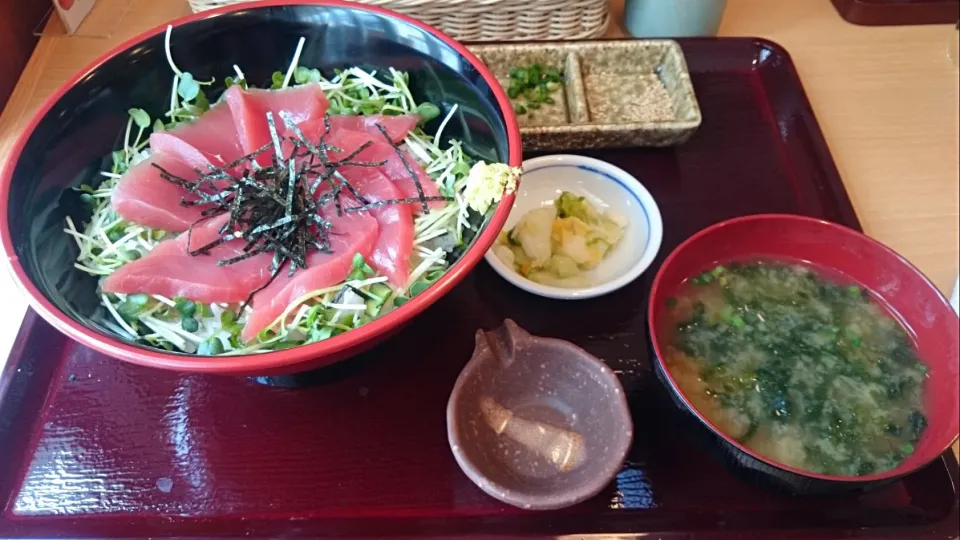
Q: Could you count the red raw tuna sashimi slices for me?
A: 8